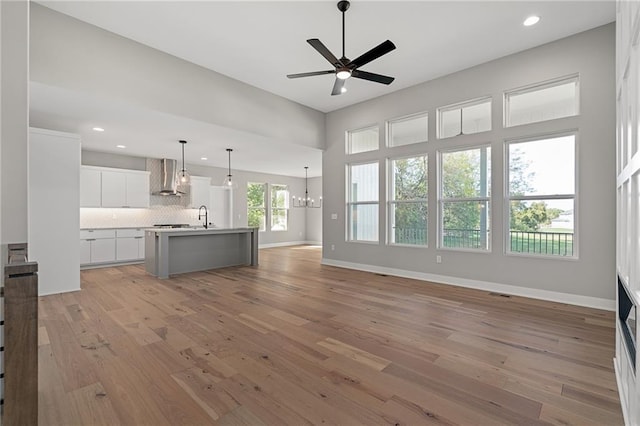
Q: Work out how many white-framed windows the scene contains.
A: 10